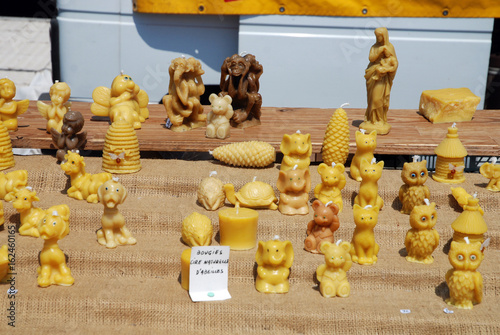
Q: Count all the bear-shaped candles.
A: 4